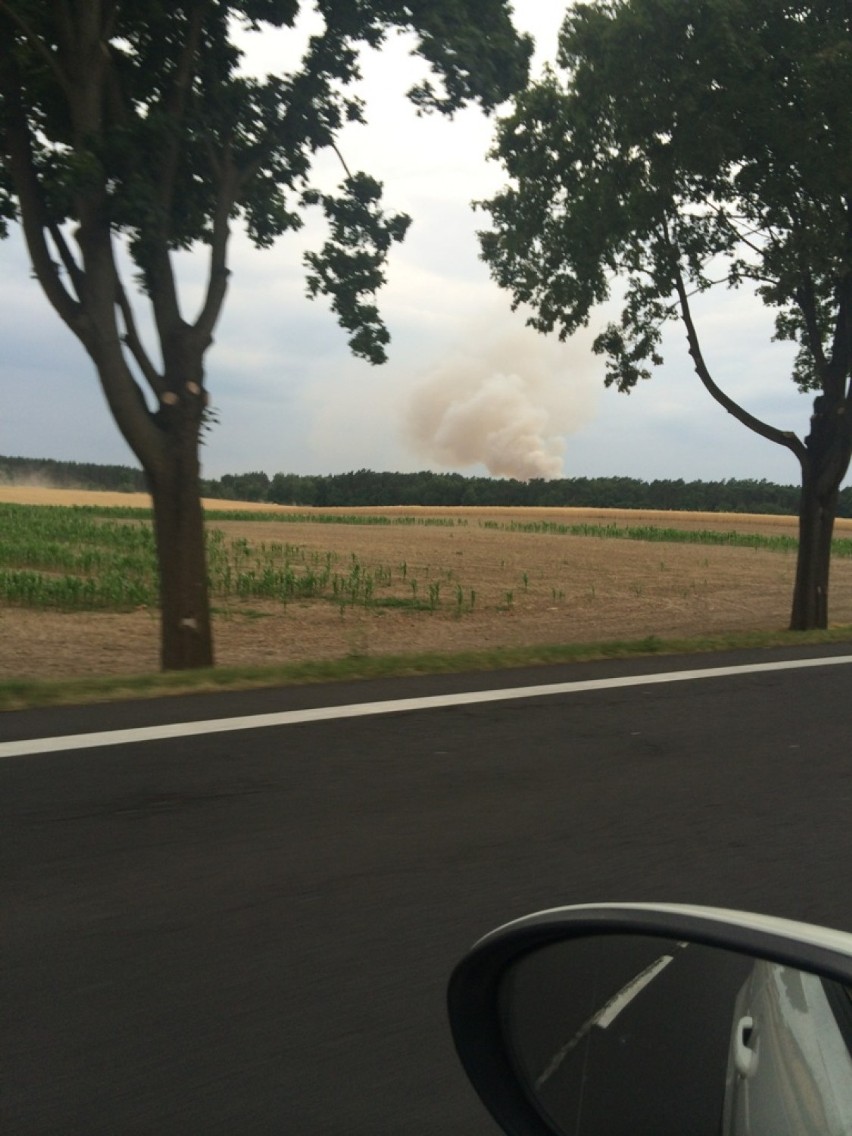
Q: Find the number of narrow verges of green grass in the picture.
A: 1